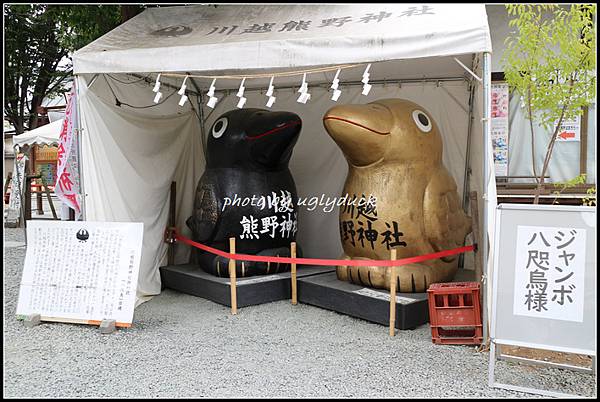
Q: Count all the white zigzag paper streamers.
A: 8